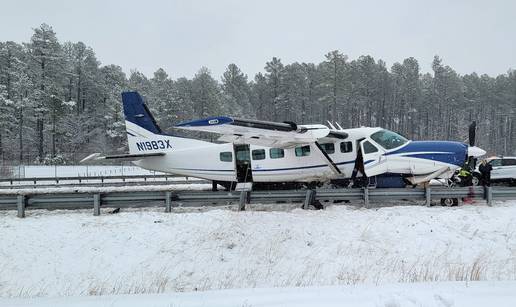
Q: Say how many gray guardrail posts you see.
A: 8